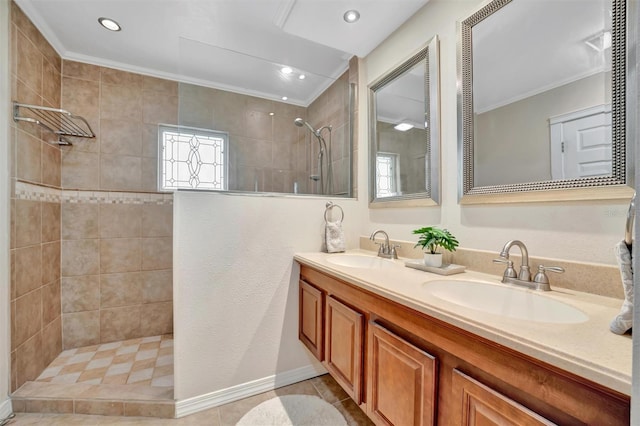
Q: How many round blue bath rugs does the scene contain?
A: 0